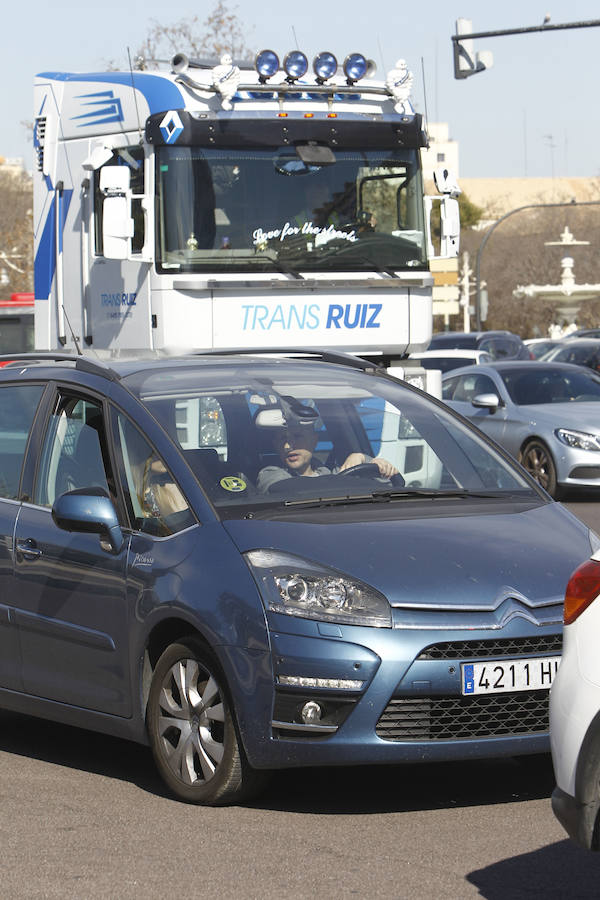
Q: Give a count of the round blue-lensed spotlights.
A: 4